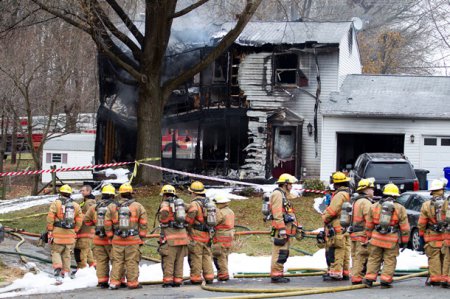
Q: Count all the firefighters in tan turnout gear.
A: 12